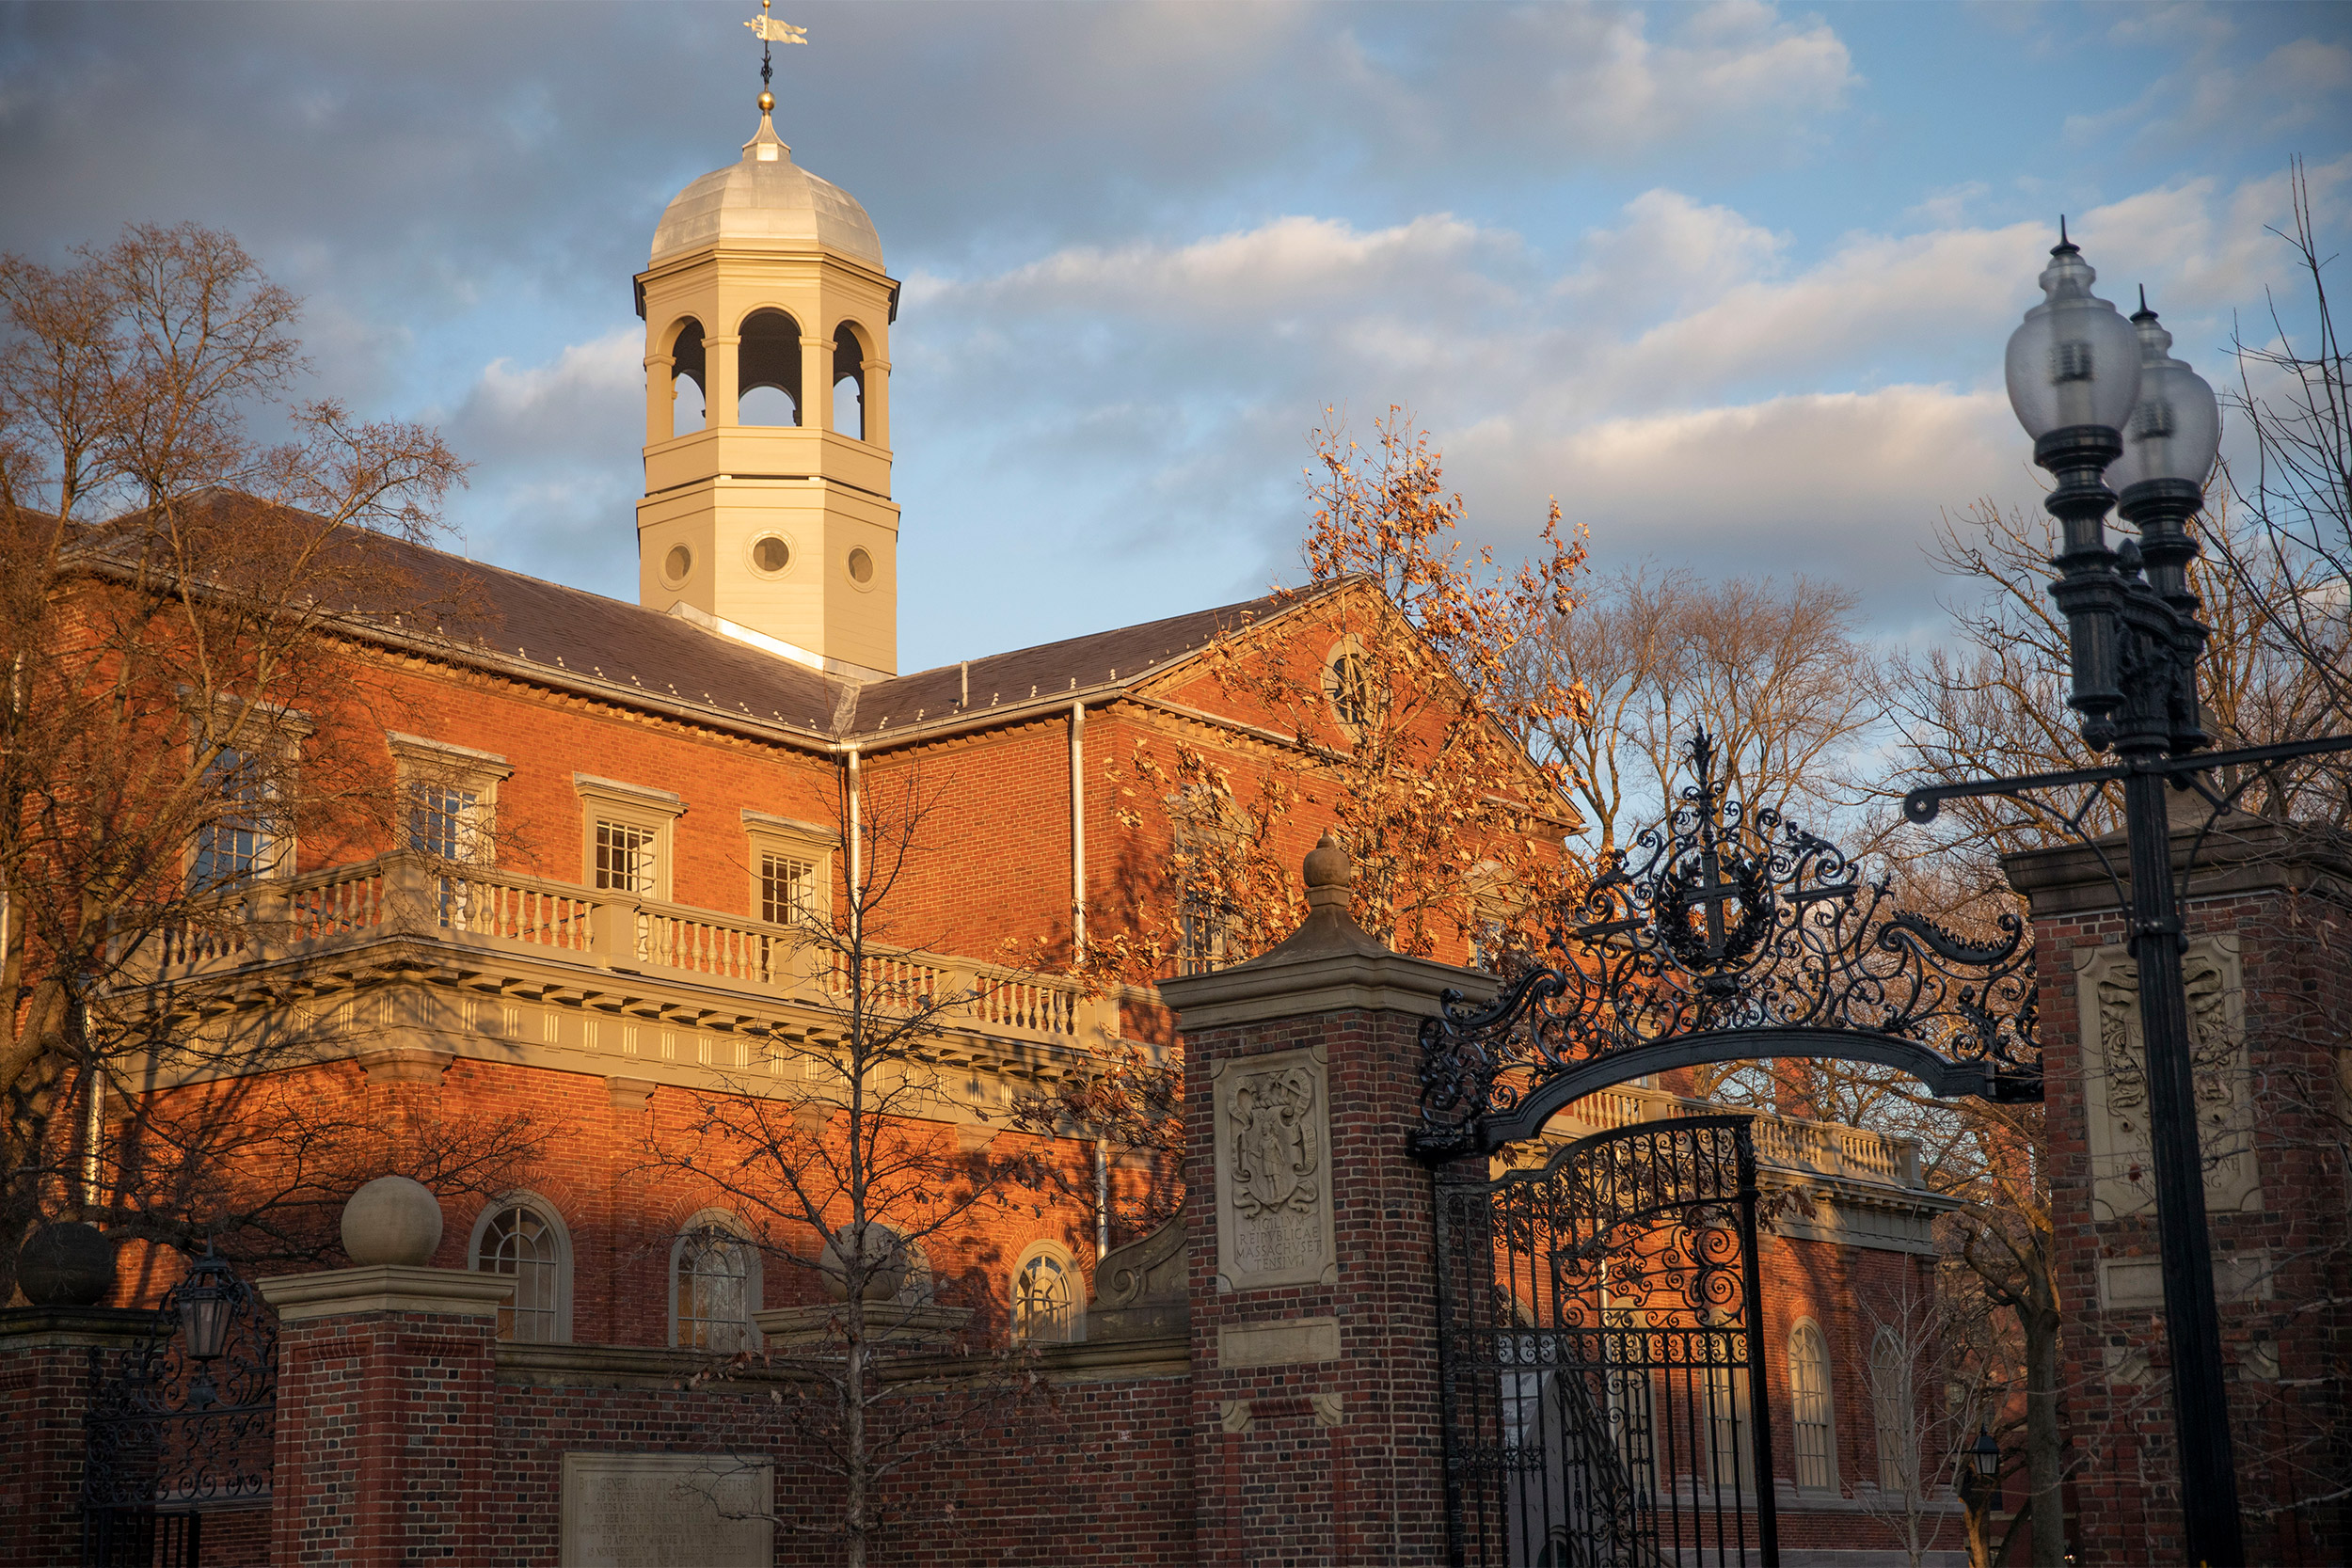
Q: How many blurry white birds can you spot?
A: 0